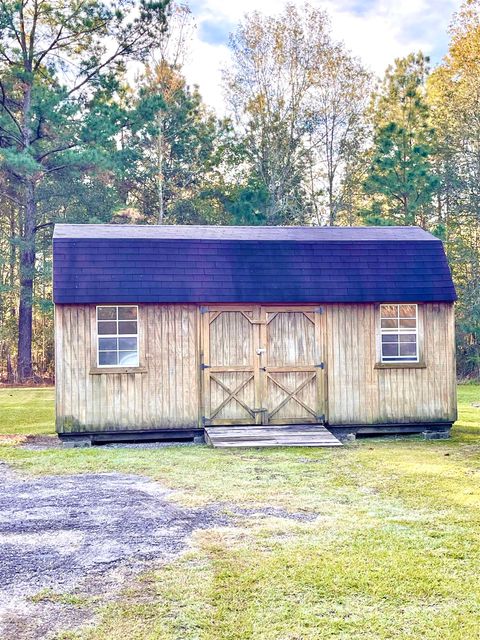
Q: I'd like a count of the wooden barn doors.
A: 2